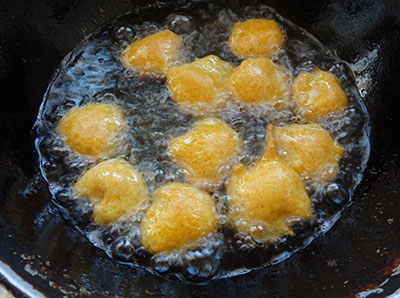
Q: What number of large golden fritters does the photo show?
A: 11